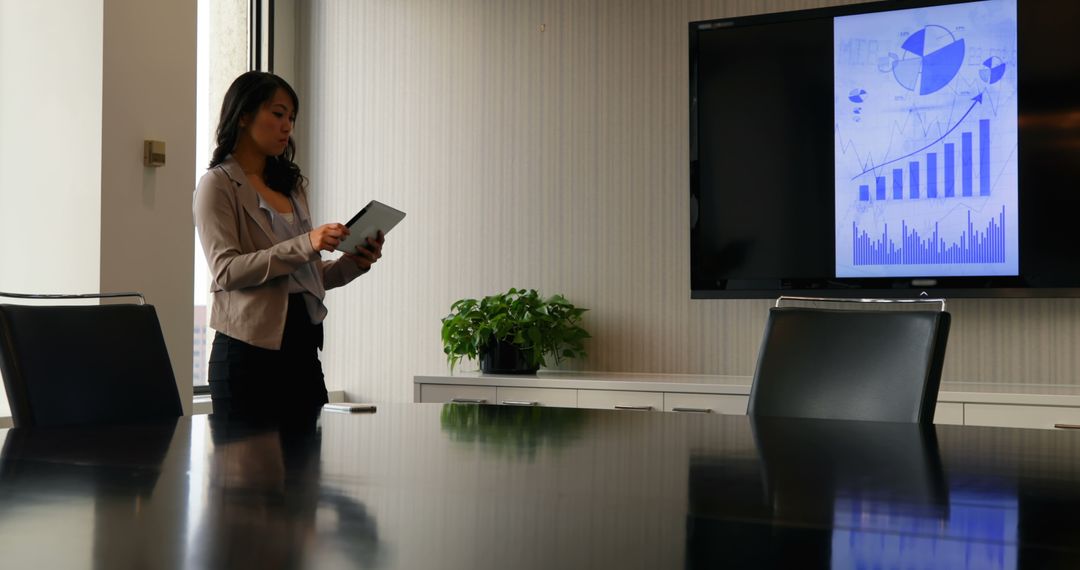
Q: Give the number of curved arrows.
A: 1